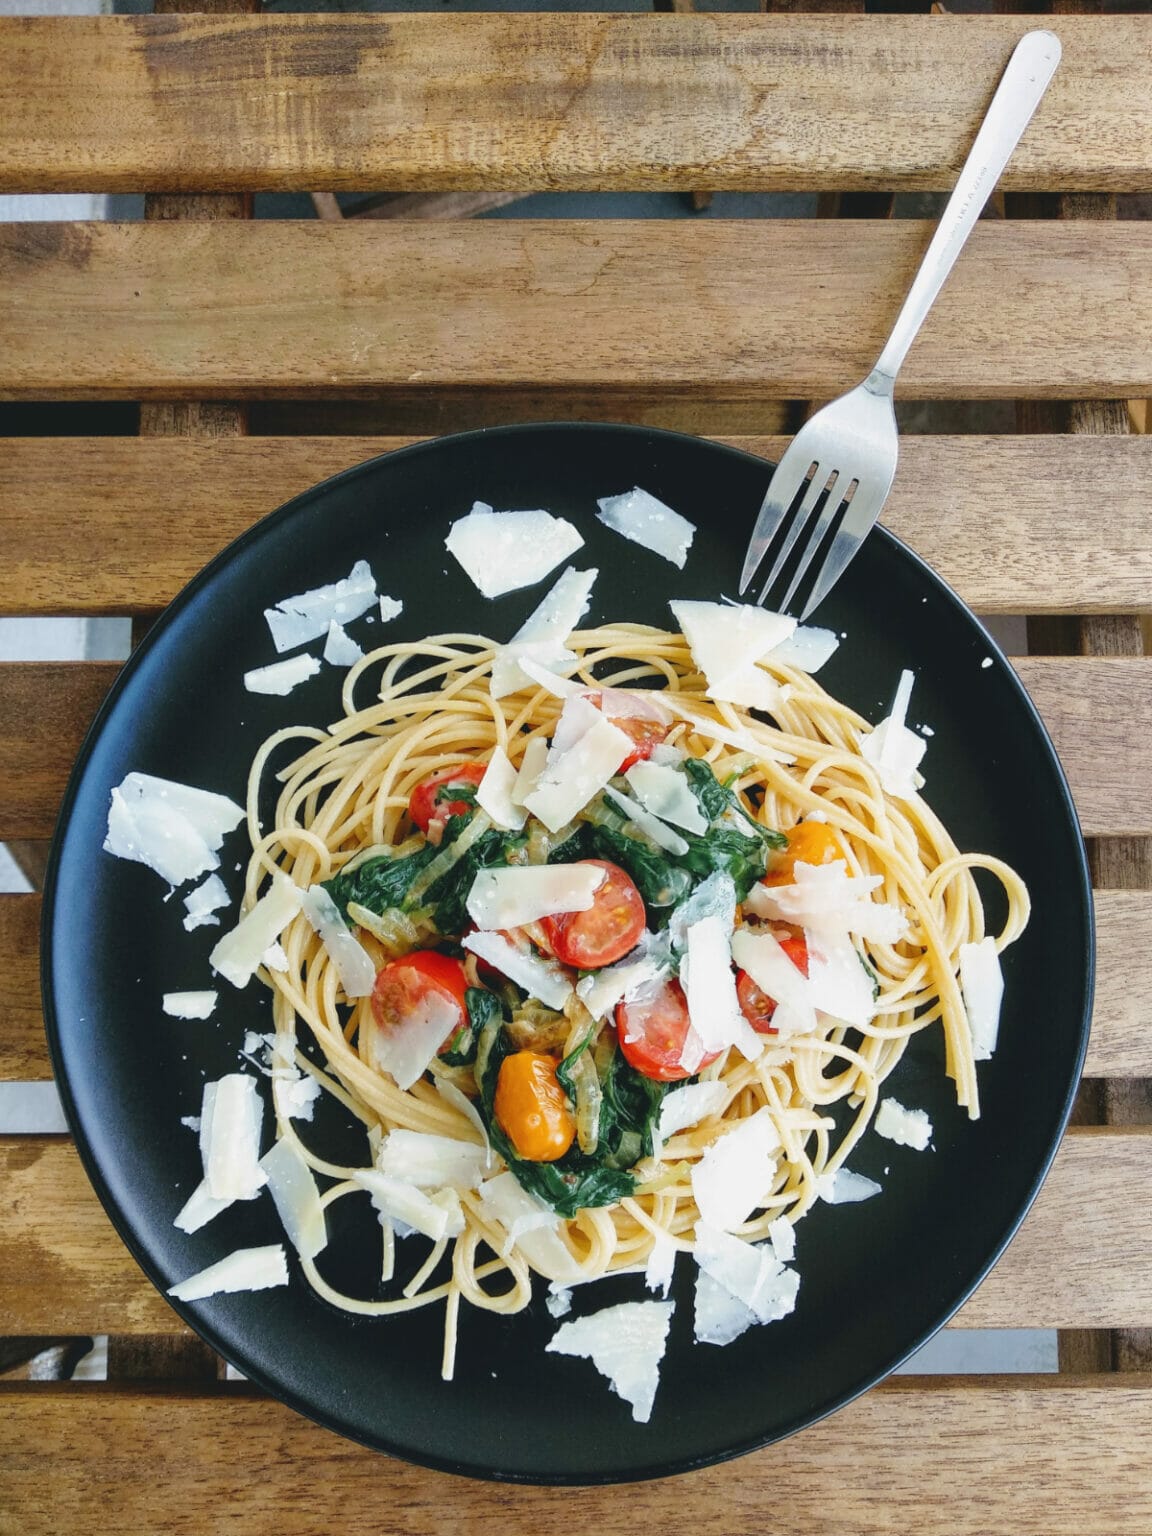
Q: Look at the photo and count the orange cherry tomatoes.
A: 2